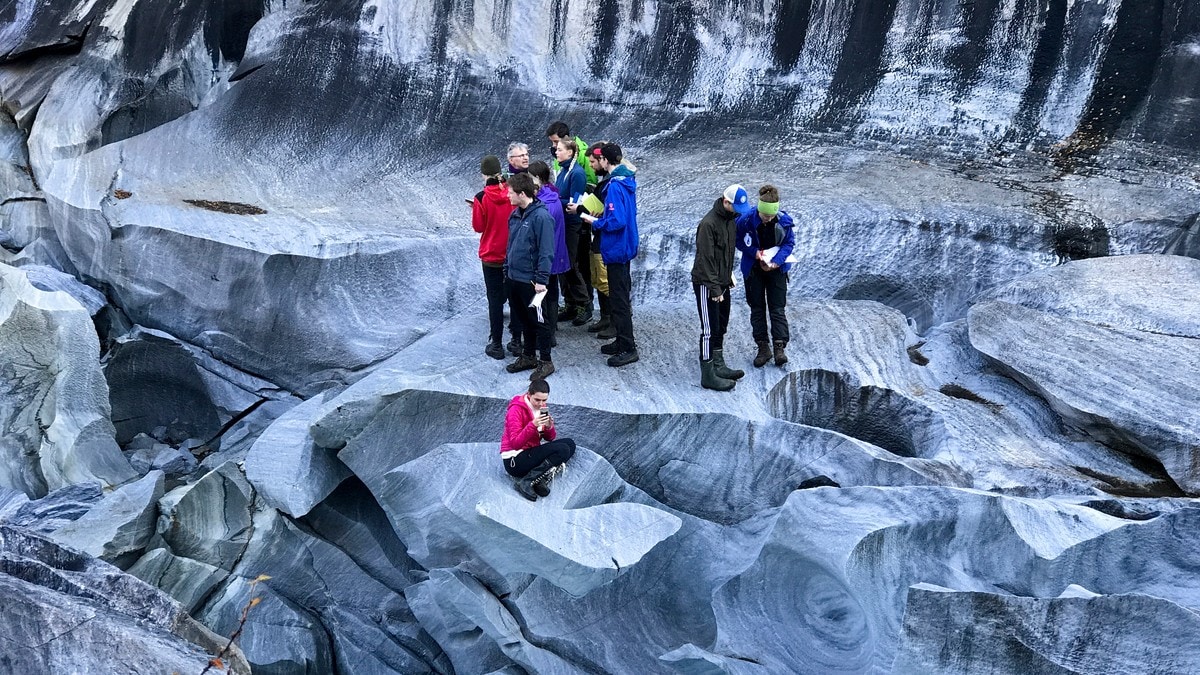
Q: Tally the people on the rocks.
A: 11